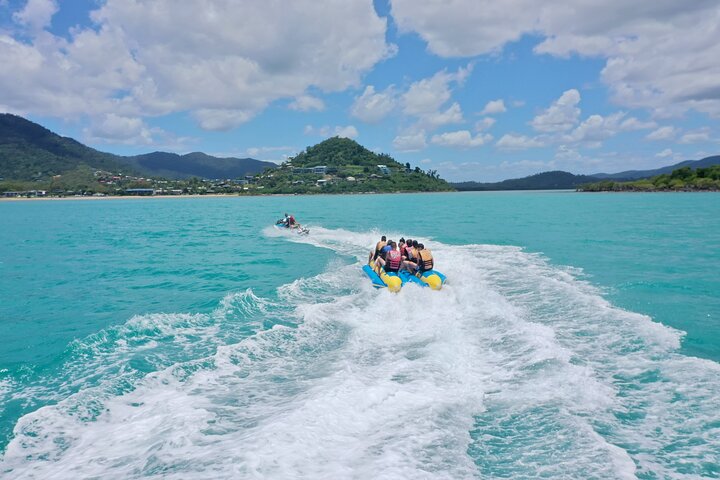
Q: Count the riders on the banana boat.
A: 7